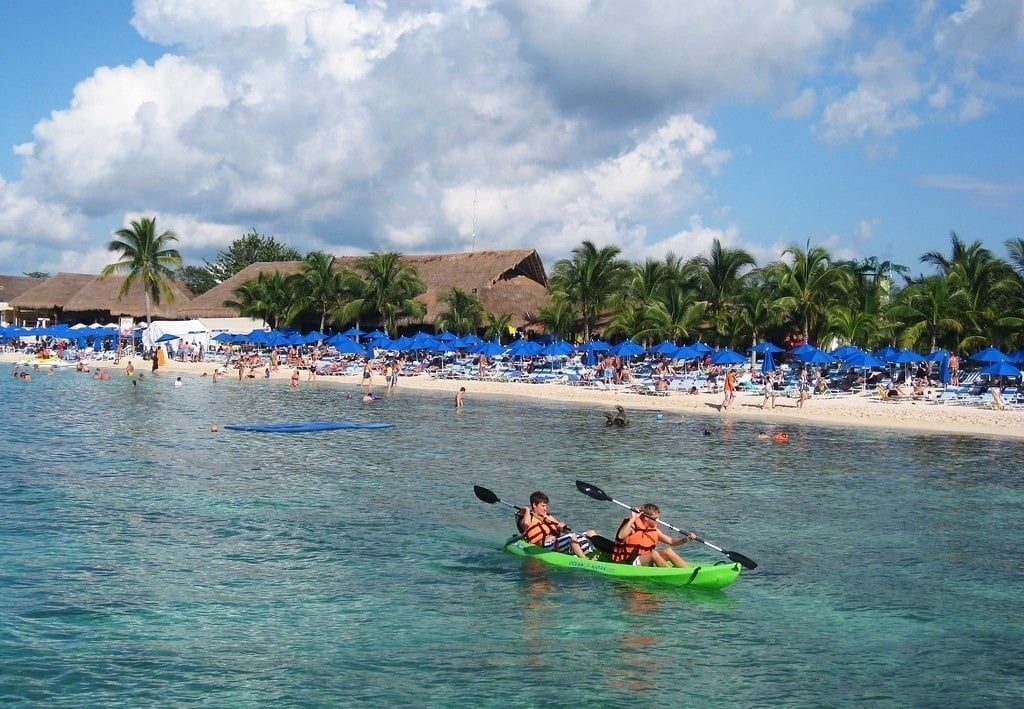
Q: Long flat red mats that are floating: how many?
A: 0